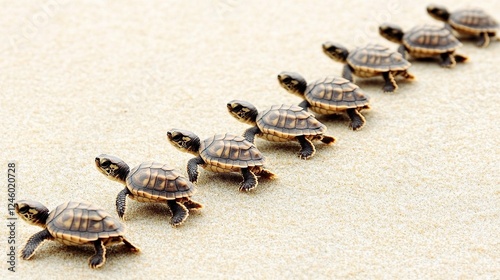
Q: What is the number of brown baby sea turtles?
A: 8